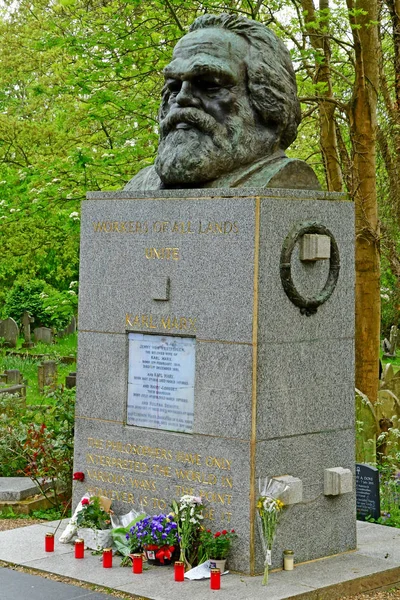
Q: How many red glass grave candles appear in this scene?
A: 6